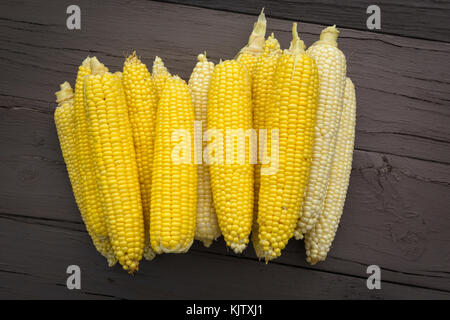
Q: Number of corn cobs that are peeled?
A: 13